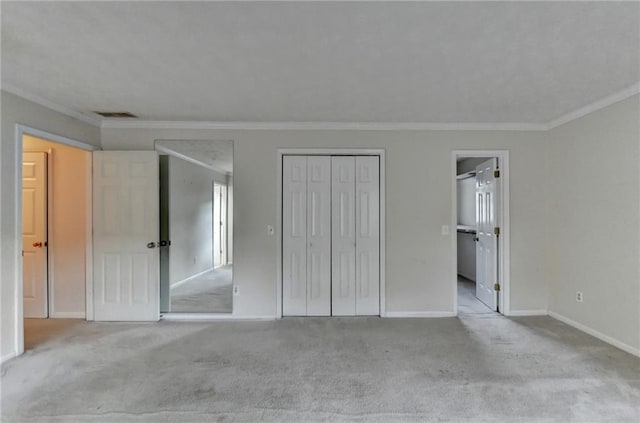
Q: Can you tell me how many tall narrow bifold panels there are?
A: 4